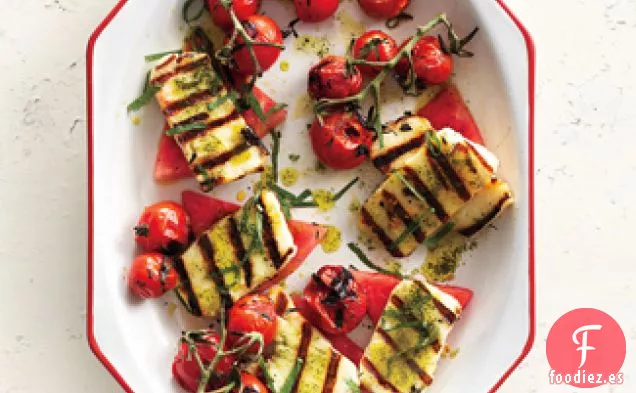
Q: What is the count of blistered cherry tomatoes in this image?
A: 14